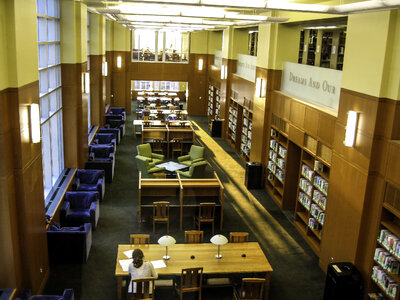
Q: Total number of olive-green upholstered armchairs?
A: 4